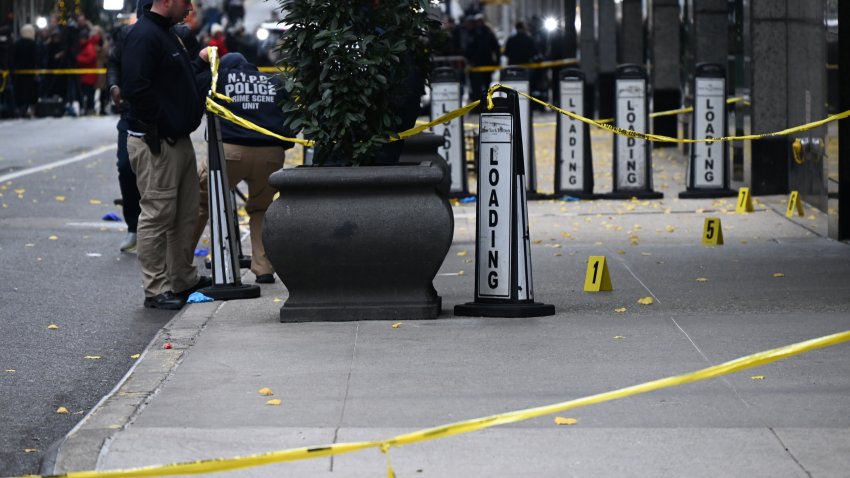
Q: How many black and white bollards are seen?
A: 7